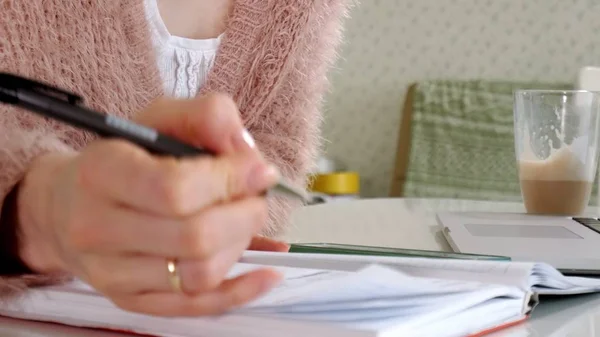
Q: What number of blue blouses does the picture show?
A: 0